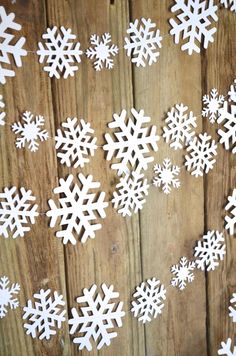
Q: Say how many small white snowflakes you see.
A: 6